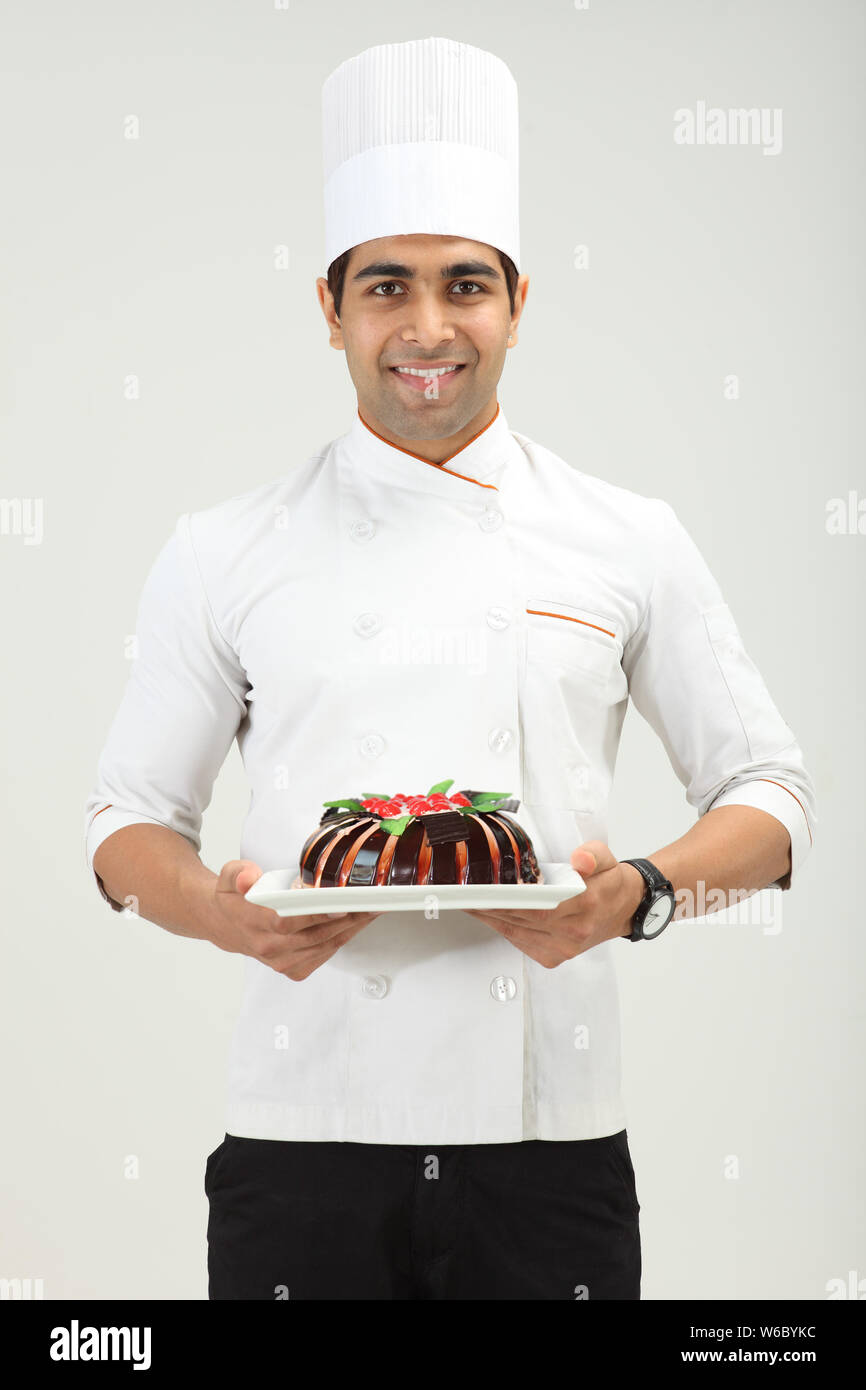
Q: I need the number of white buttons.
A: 8